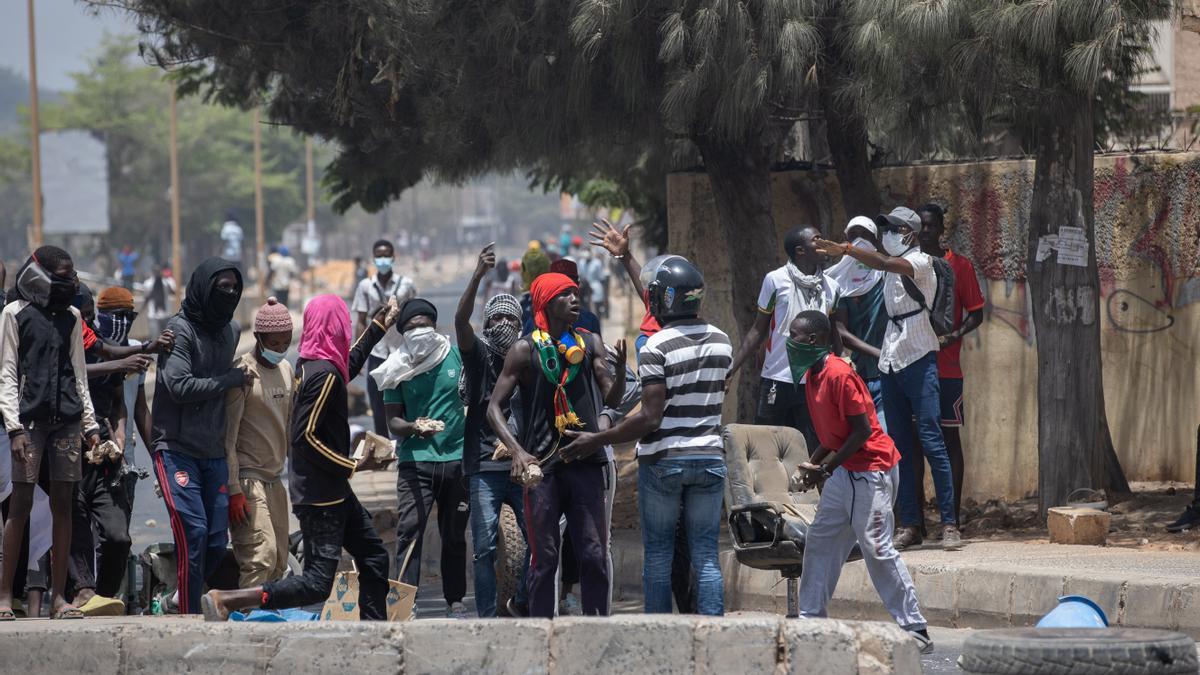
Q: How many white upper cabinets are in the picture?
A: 0